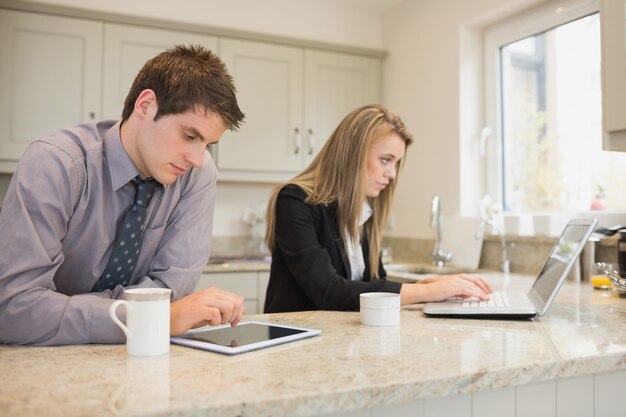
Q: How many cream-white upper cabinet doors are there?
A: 4